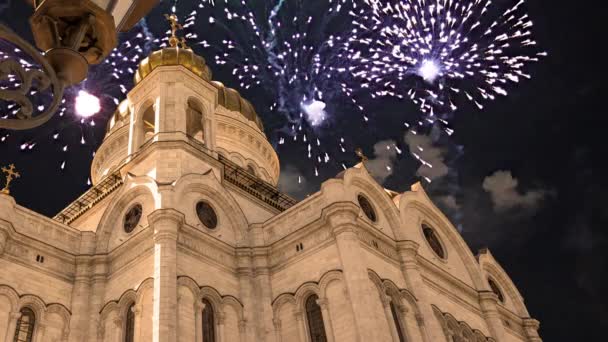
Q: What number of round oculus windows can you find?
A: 5